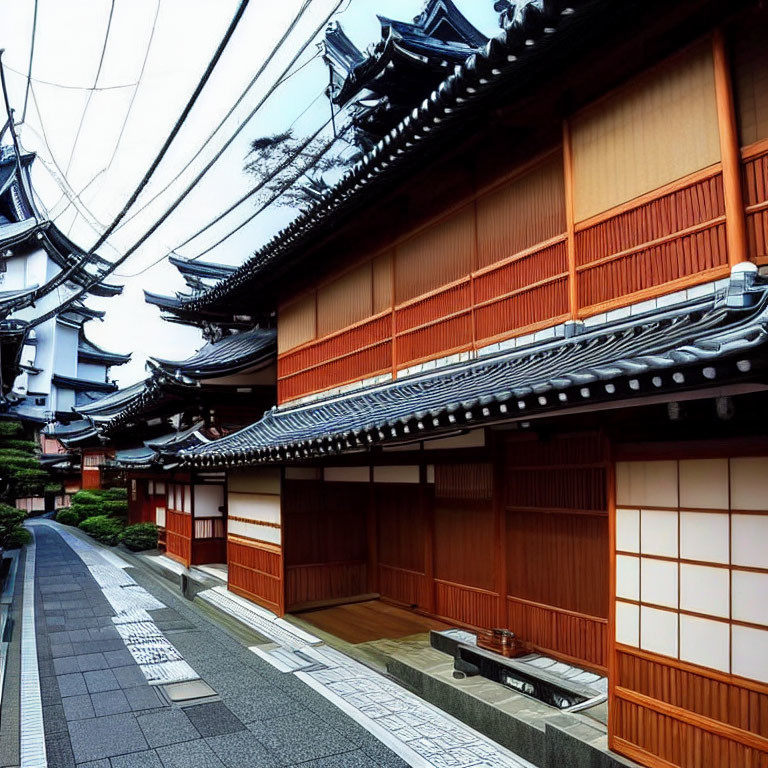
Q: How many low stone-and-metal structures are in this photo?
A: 1